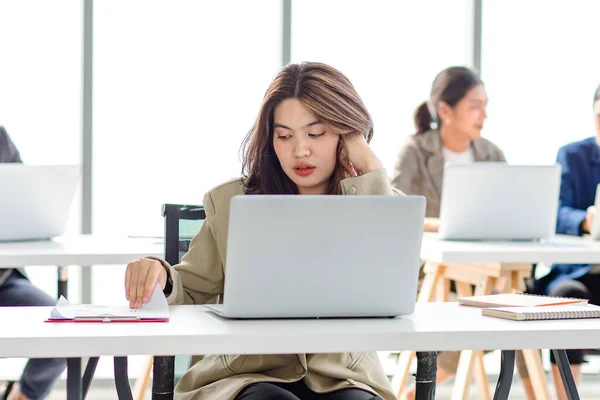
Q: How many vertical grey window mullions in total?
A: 3